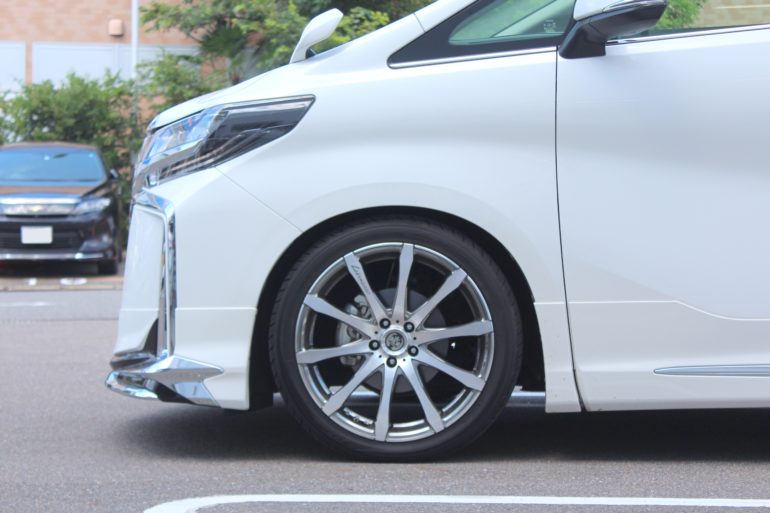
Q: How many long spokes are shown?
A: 10